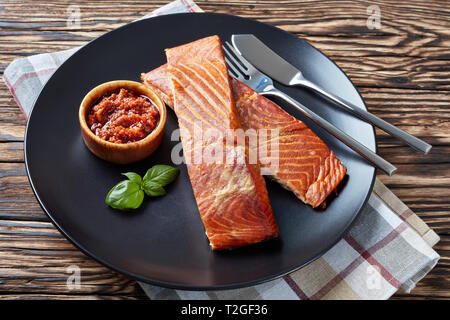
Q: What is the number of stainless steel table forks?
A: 1